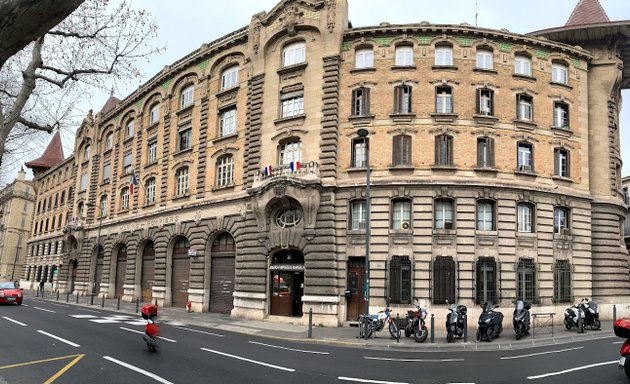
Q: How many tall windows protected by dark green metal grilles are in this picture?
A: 5